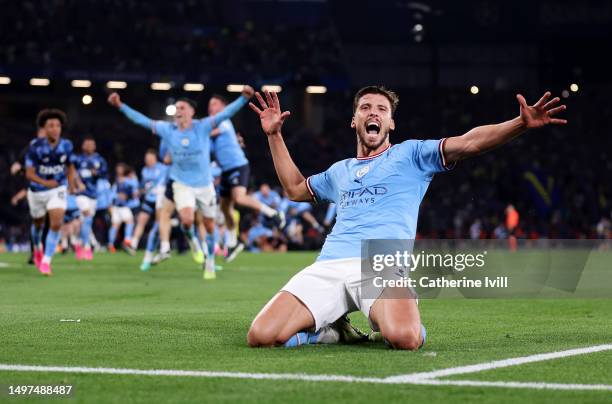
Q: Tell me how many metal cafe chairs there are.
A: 0